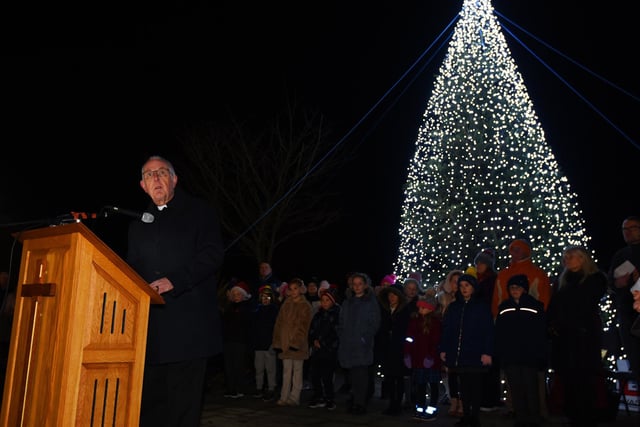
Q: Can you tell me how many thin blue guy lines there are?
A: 4